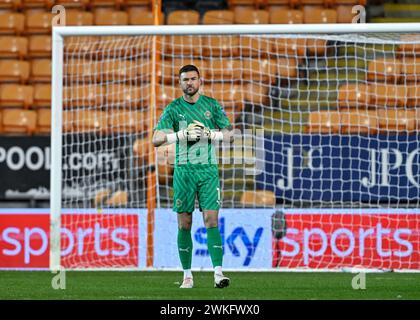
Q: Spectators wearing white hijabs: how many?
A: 0